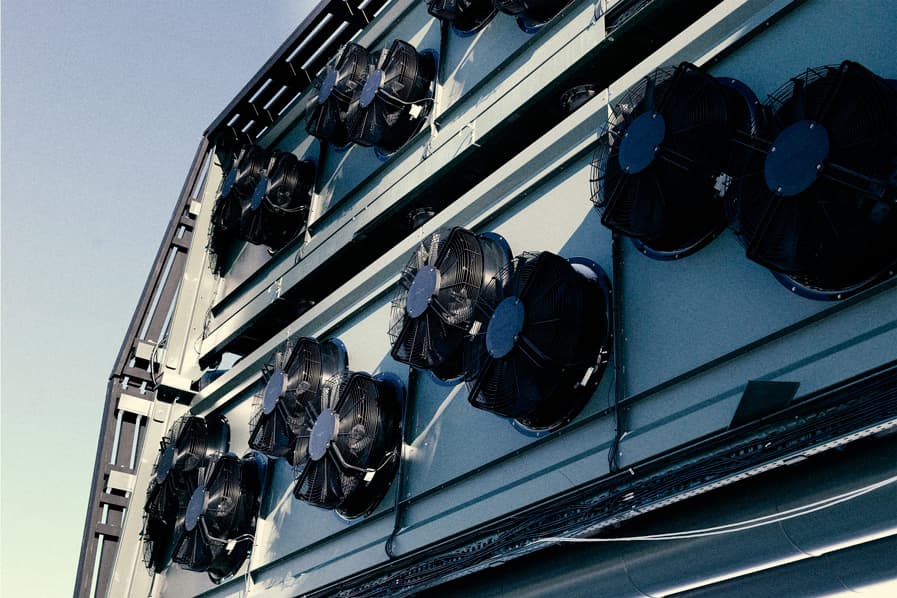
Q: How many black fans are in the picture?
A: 14